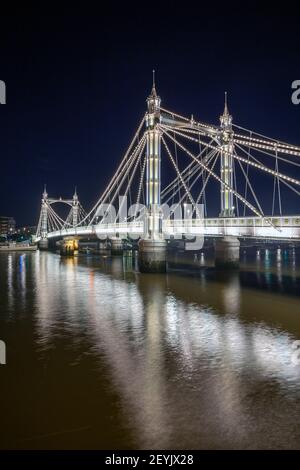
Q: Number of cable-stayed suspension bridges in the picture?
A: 1